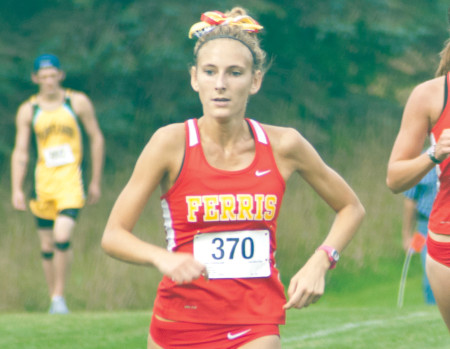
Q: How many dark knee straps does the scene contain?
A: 2